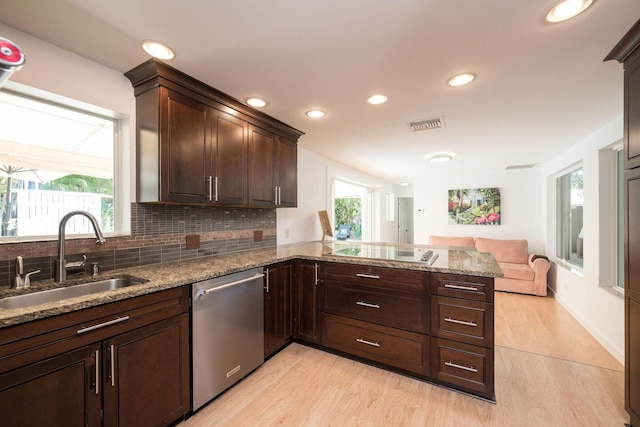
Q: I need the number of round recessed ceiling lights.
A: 6